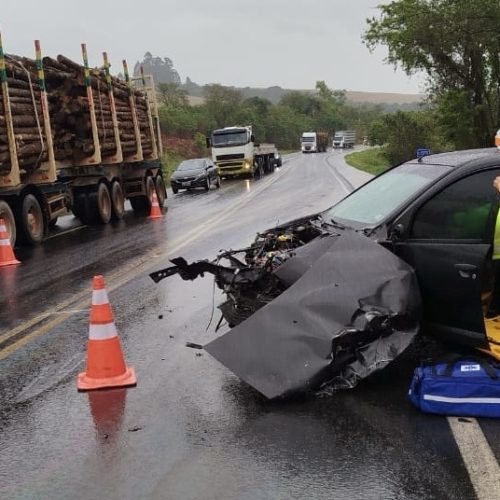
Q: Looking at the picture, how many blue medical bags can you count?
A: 1